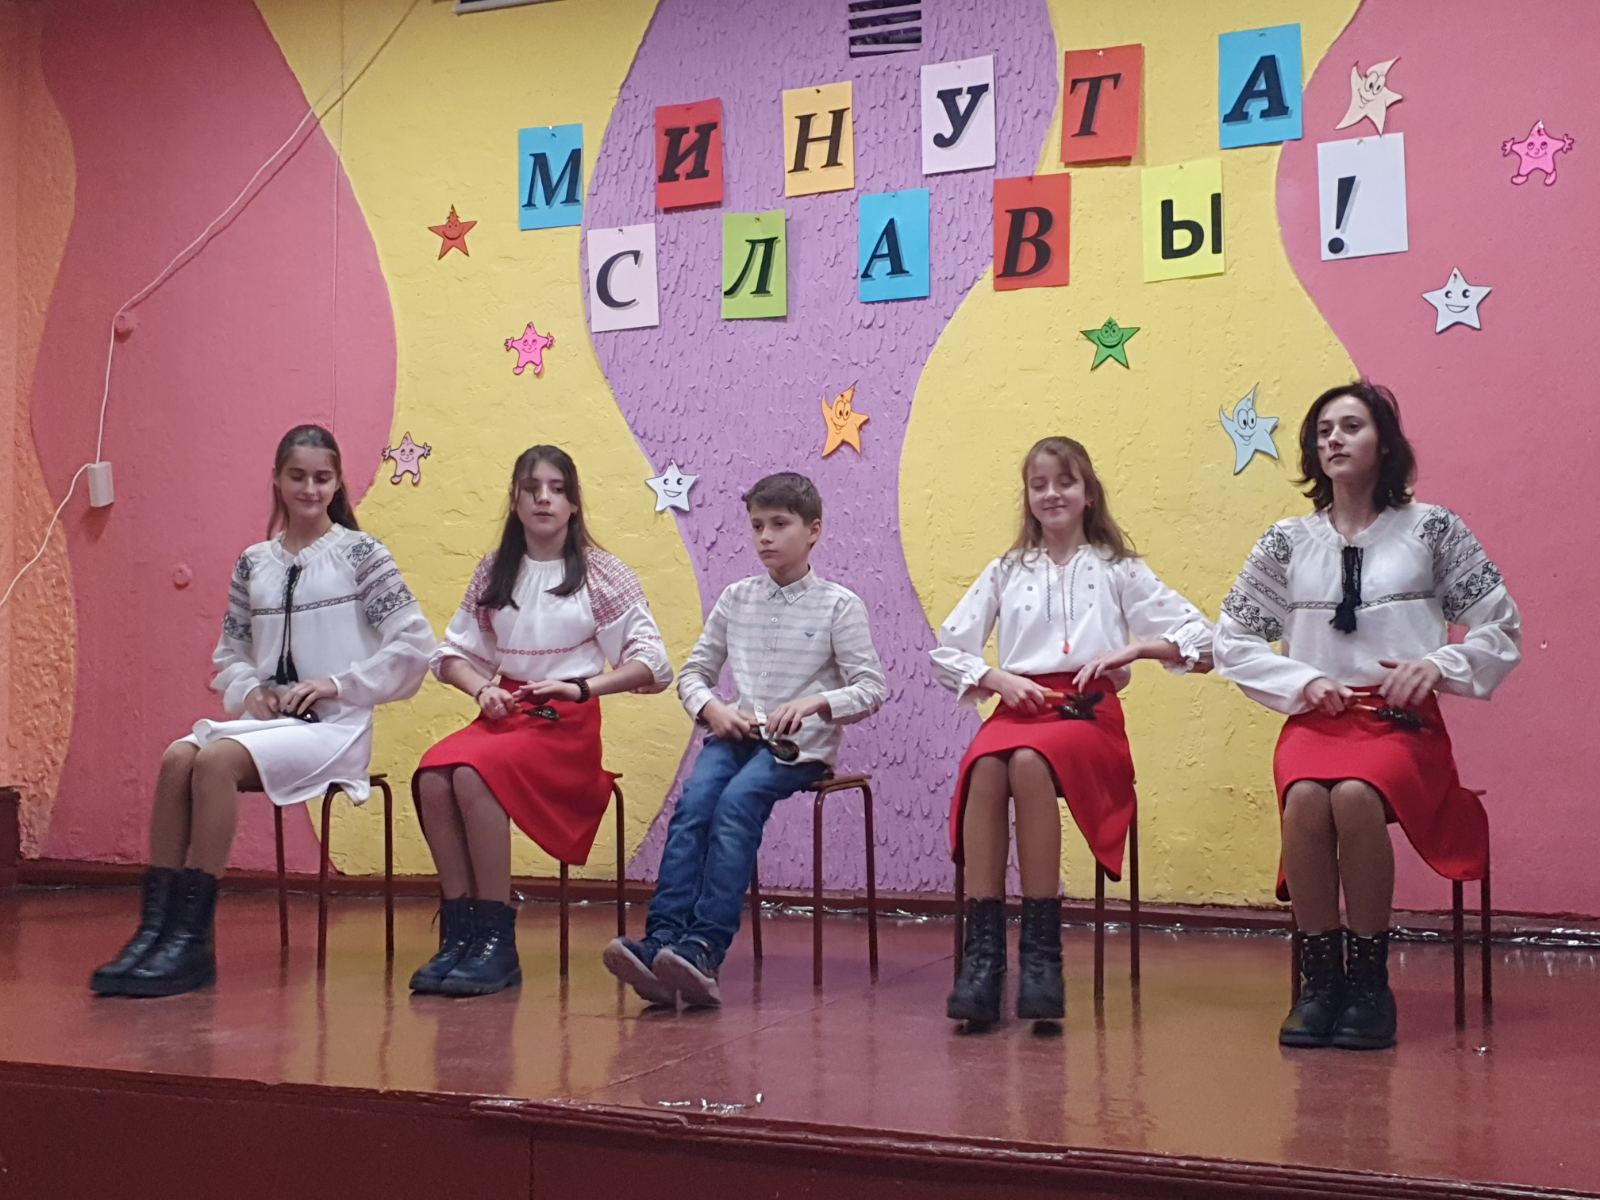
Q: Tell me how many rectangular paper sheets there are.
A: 12